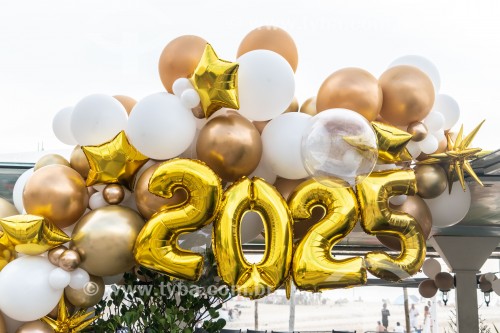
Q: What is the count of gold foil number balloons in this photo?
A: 4